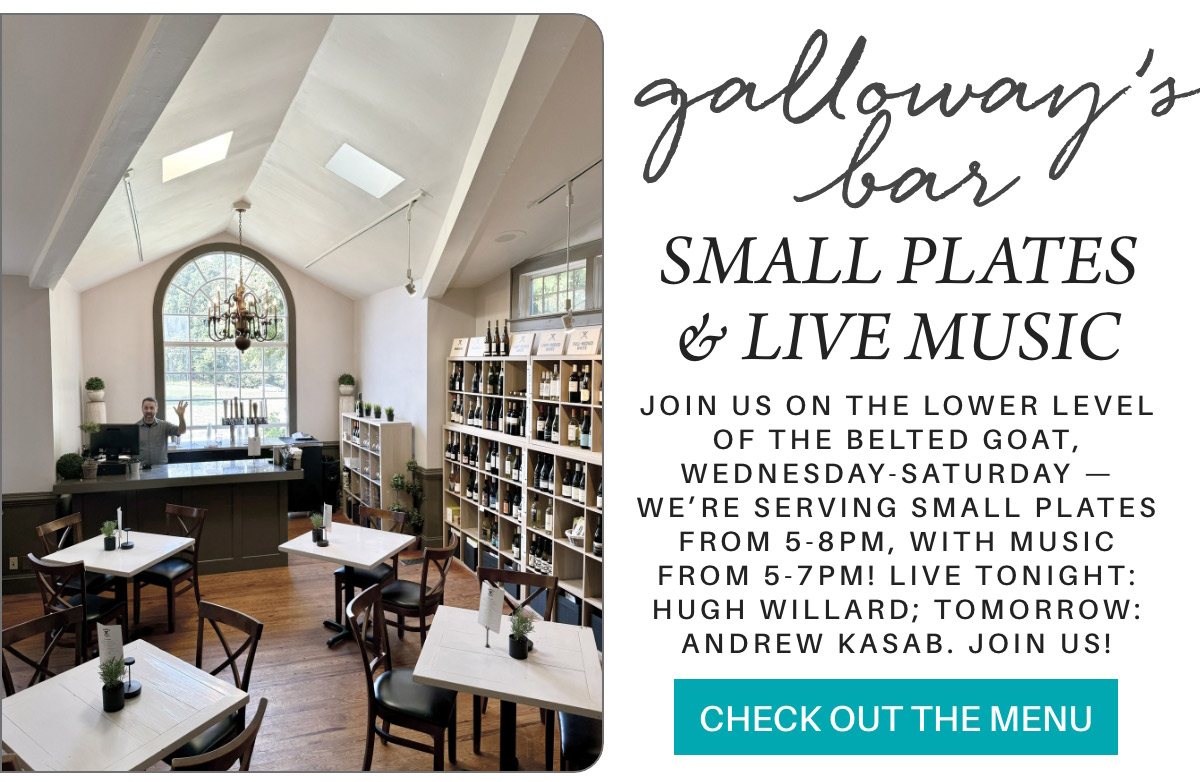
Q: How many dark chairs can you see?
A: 11